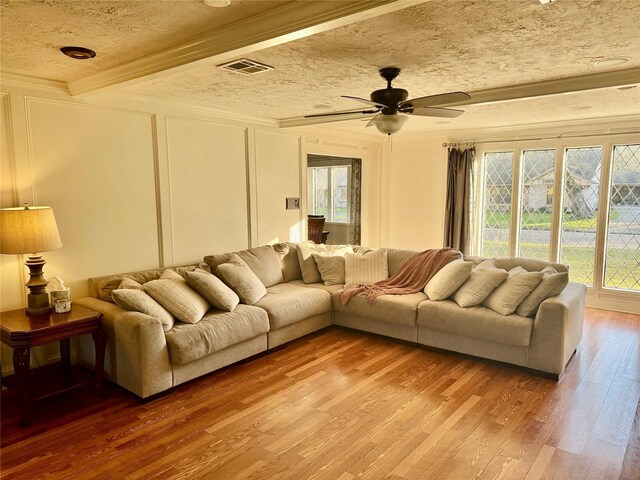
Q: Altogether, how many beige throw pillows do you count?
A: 11